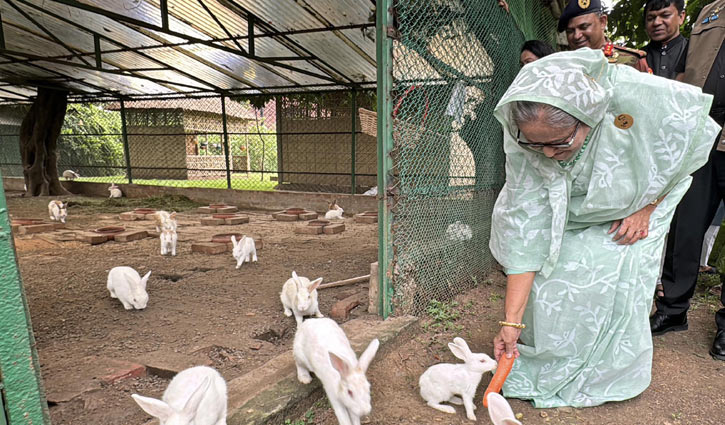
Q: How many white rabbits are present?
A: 13